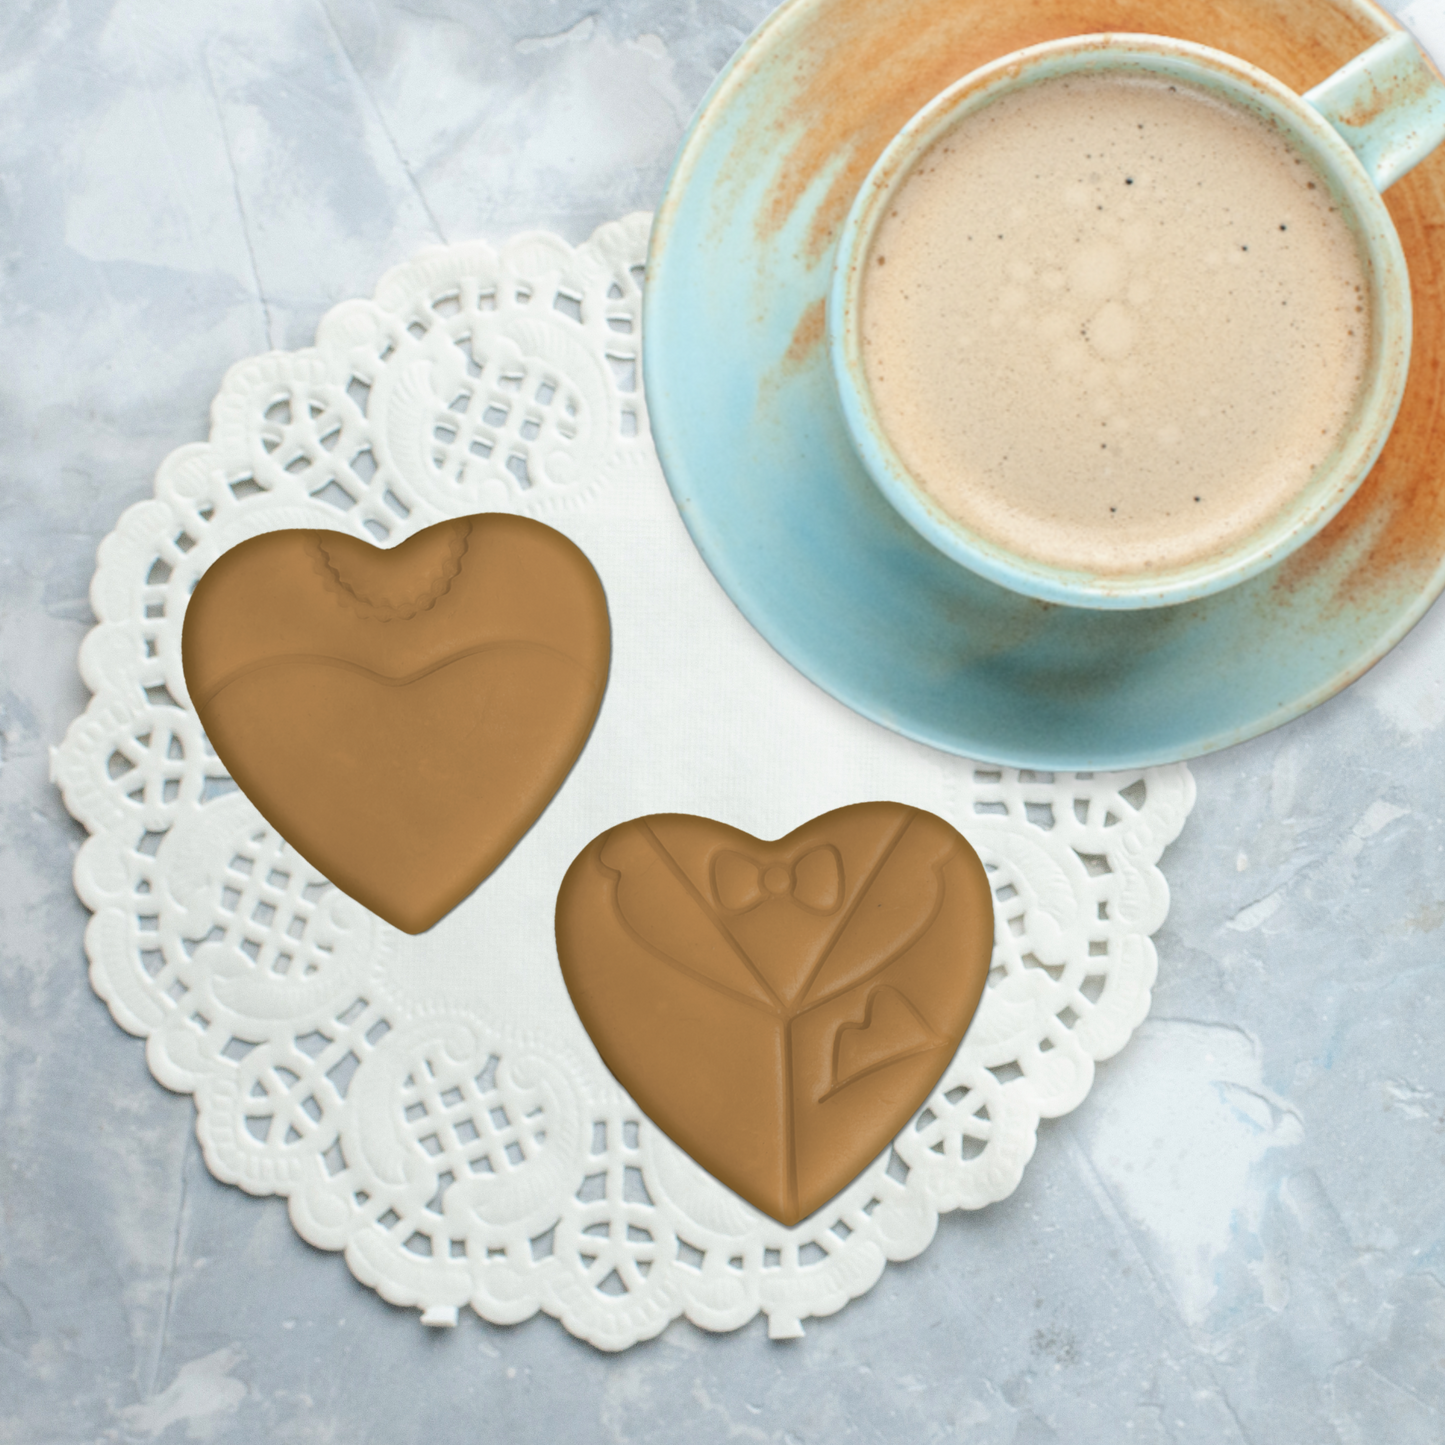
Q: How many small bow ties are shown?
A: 1